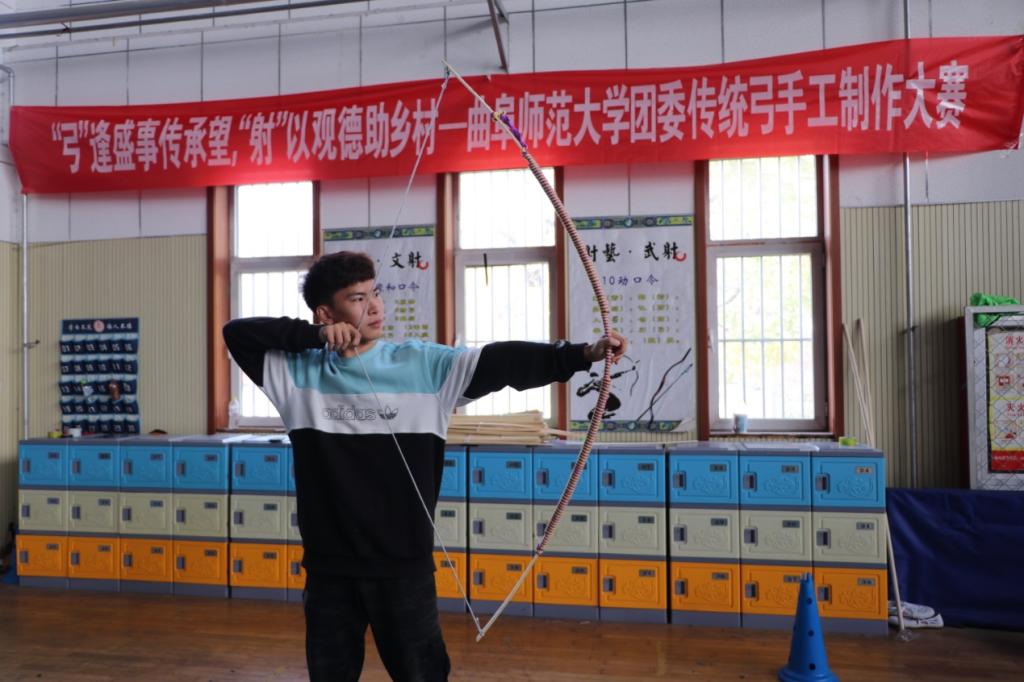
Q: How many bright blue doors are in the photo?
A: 13